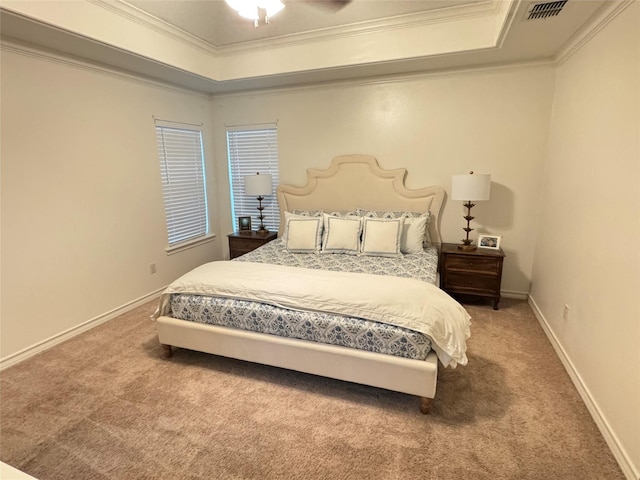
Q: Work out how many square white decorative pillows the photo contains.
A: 3